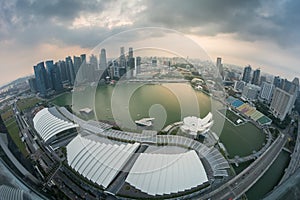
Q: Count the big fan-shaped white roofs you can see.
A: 3